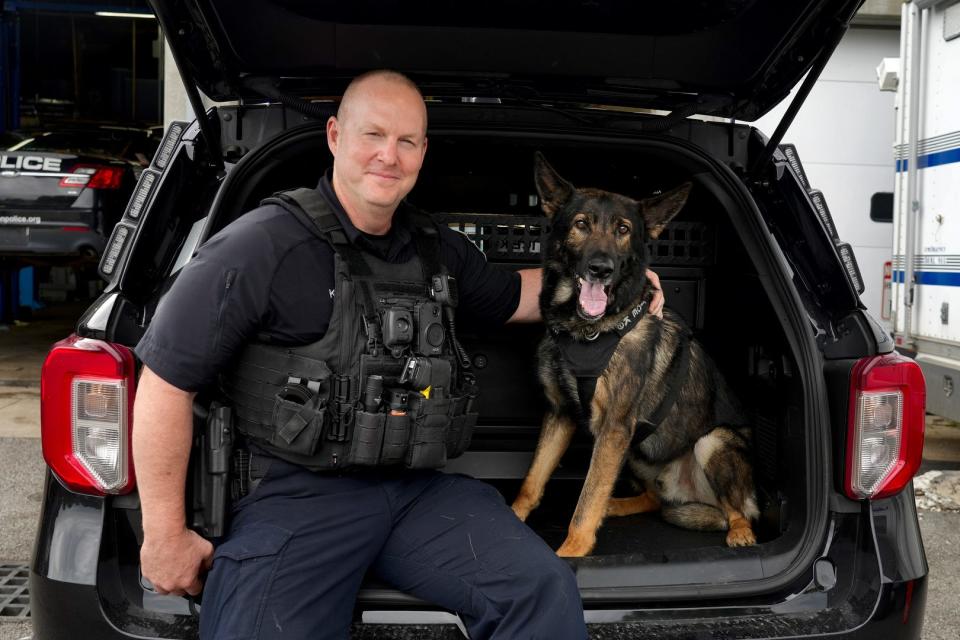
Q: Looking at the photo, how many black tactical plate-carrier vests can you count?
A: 1